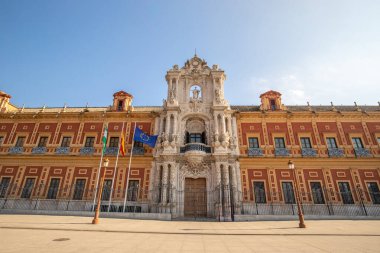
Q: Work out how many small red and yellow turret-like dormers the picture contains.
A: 3